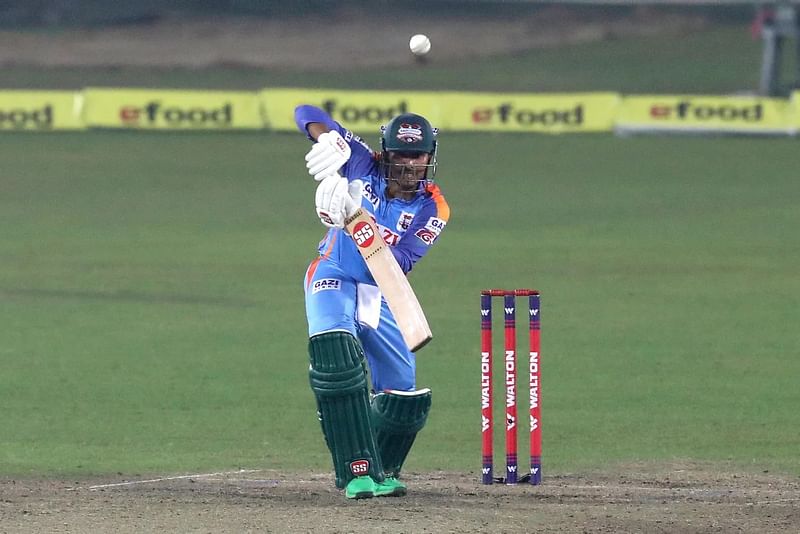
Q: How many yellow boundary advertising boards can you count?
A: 5